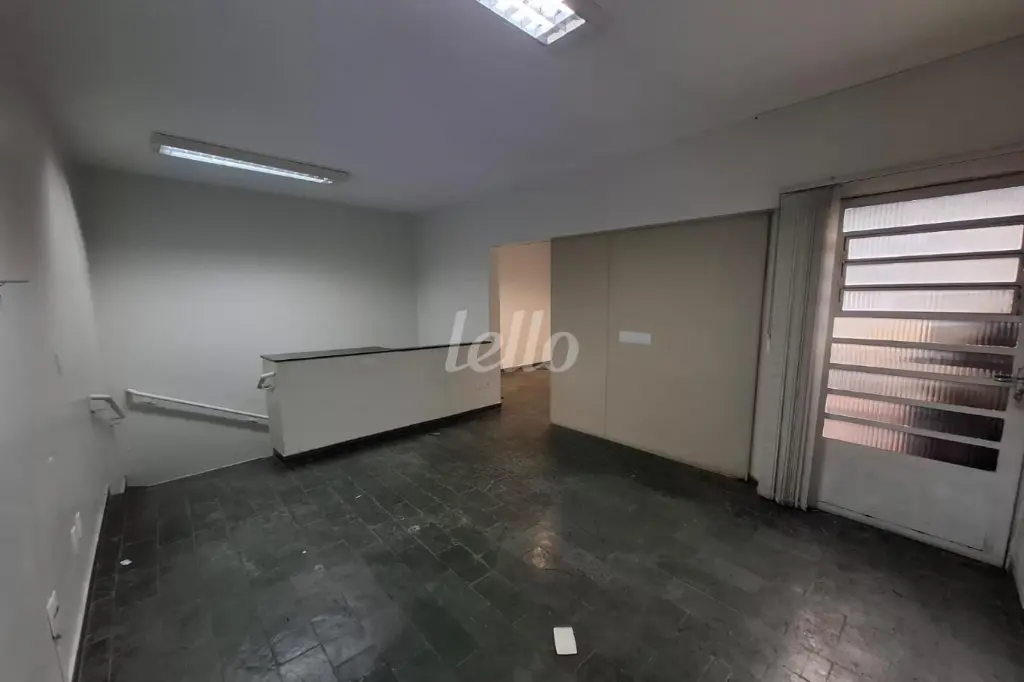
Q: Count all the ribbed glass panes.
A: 9